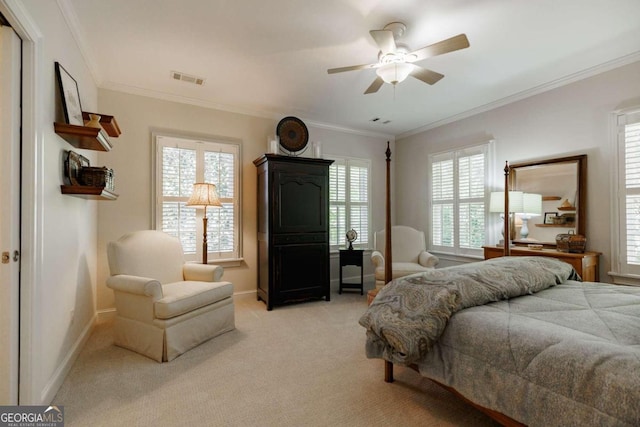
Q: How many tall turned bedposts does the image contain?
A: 2